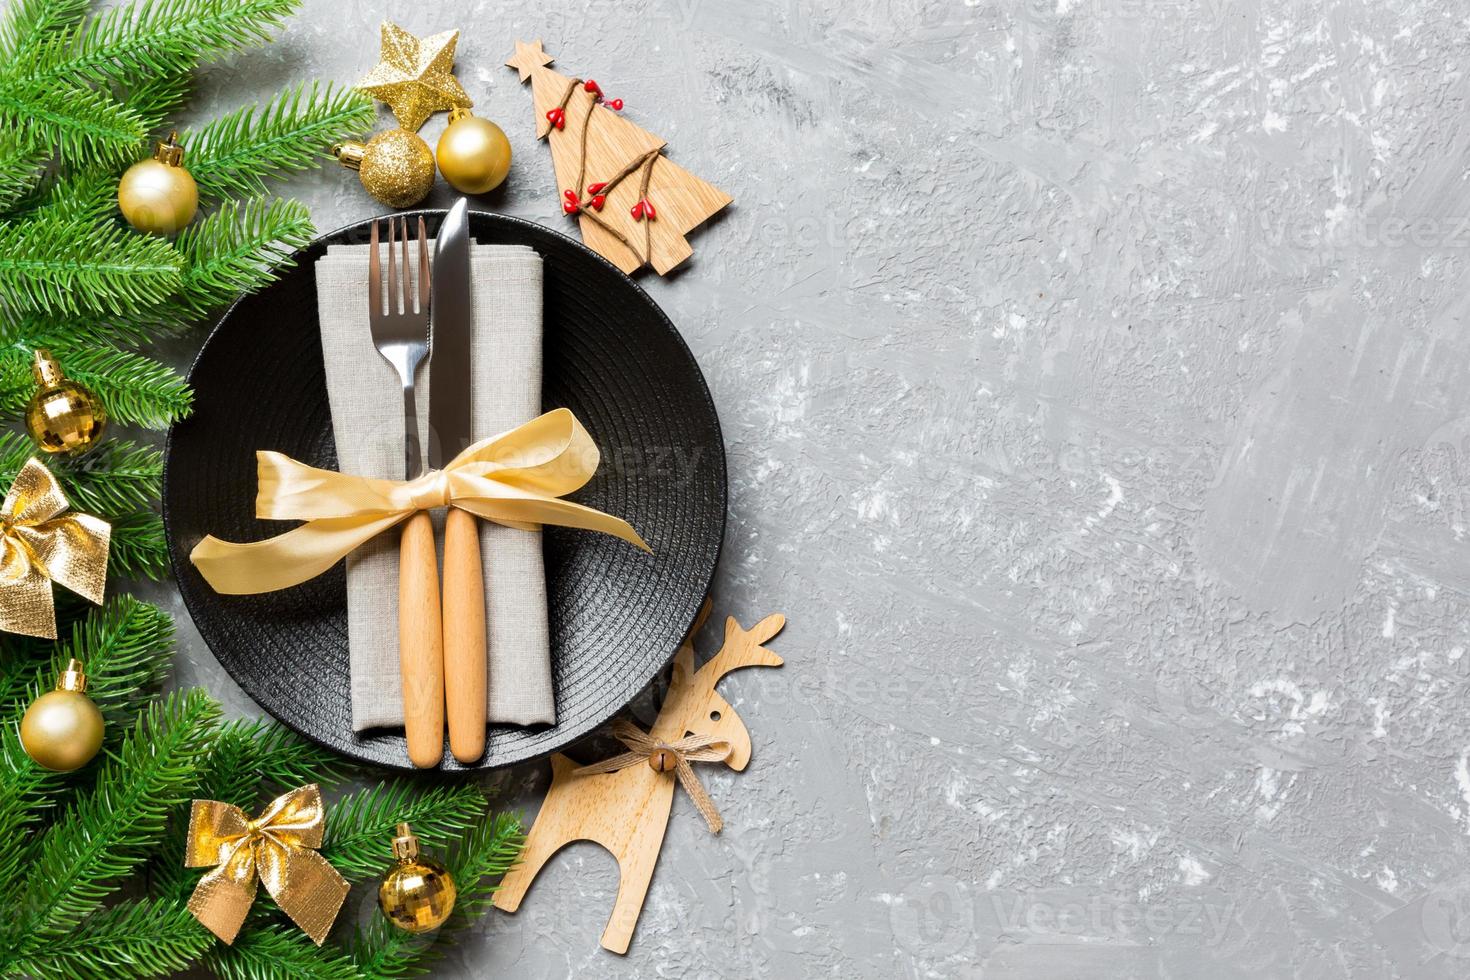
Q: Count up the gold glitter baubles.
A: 1